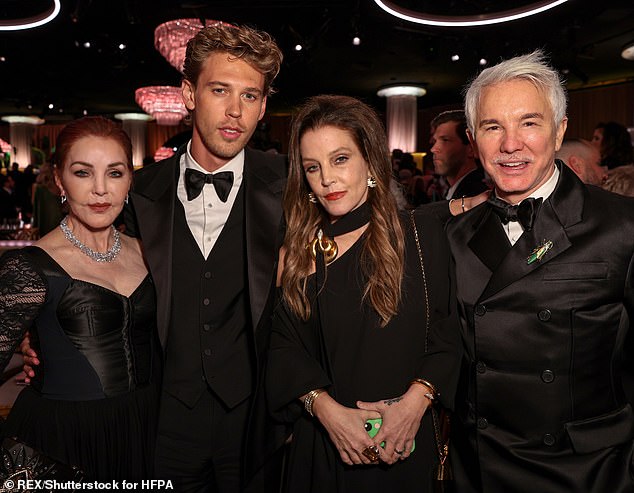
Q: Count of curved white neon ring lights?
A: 2